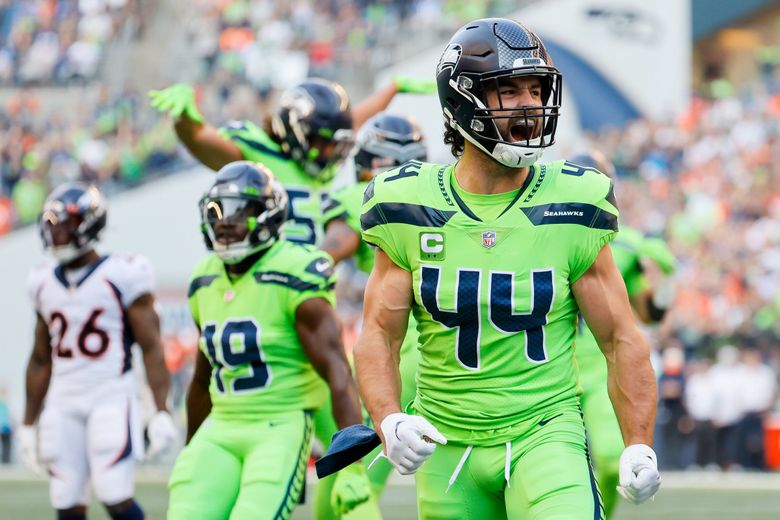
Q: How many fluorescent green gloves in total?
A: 3